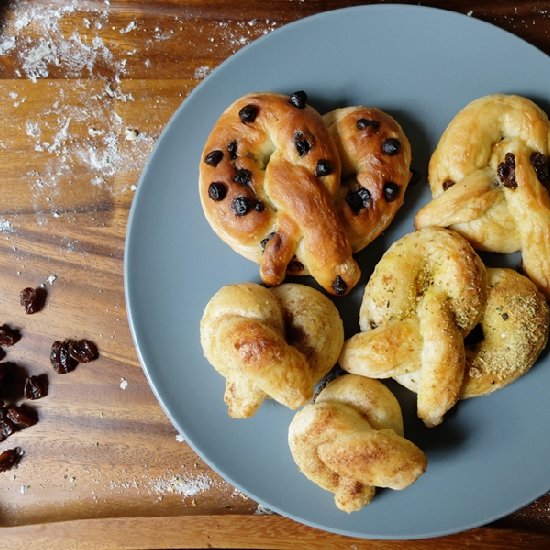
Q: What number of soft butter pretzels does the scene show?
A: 5